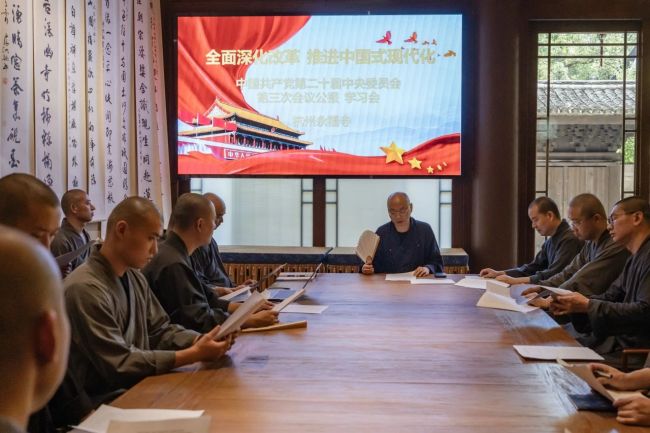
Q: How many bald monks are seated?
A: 10